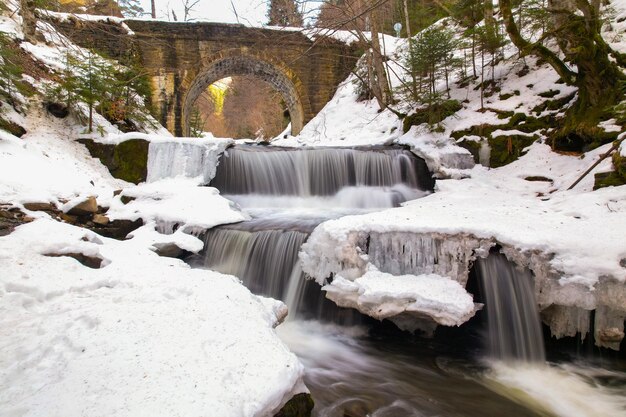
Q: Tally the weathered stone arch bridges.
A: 1